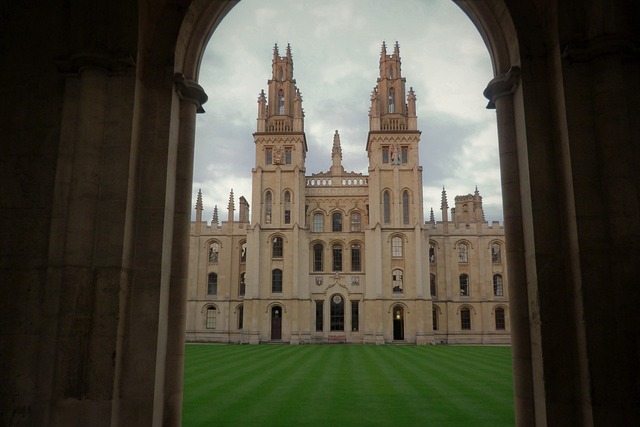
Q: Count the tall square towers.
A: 2